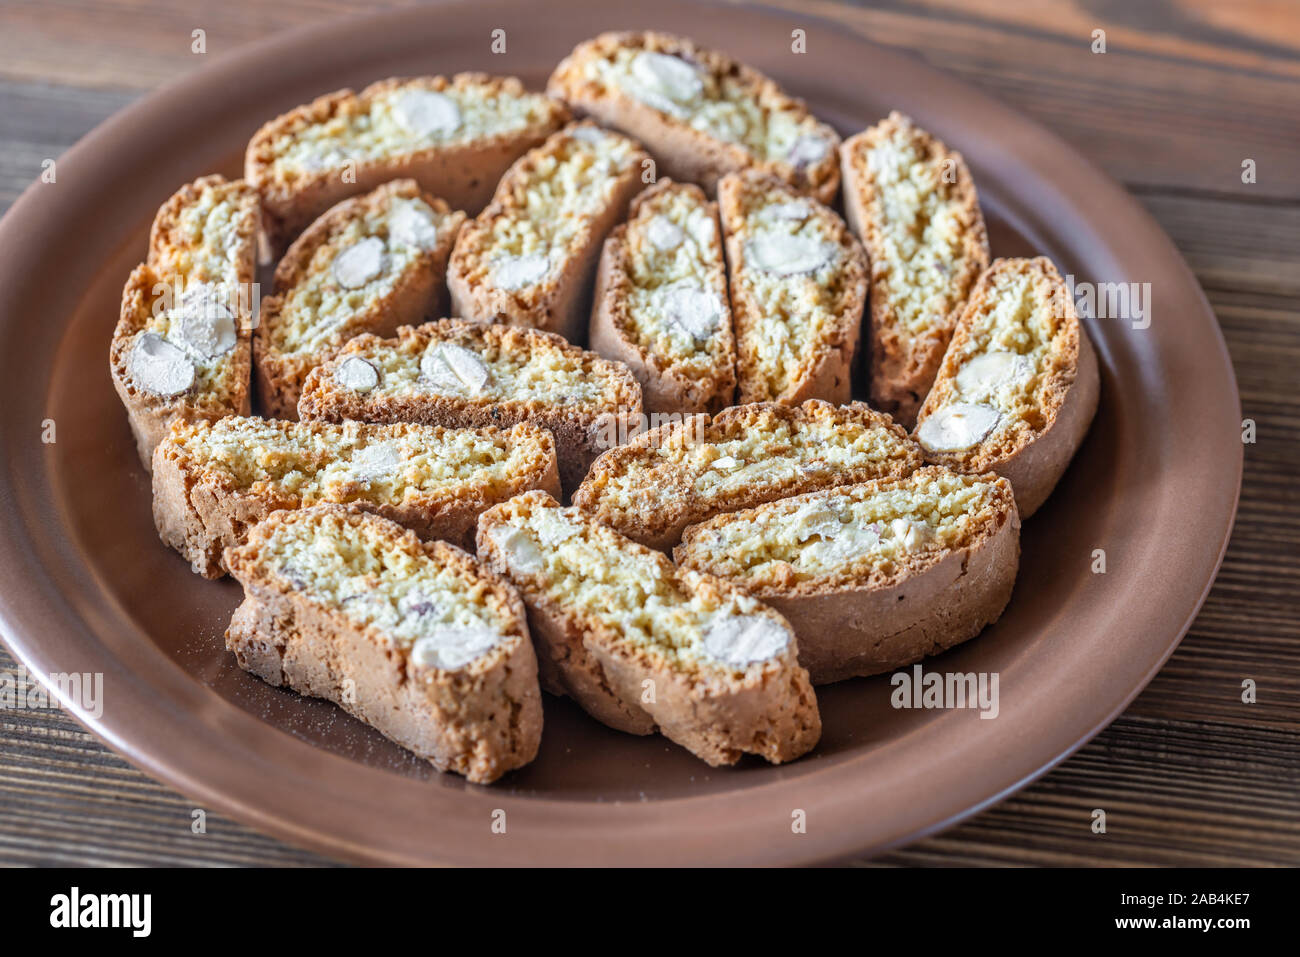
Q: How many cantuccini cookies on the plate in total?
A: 15